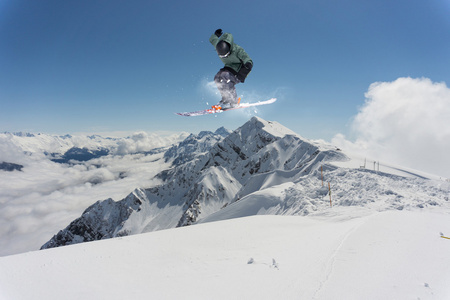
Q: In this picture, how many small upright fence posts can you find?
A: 5